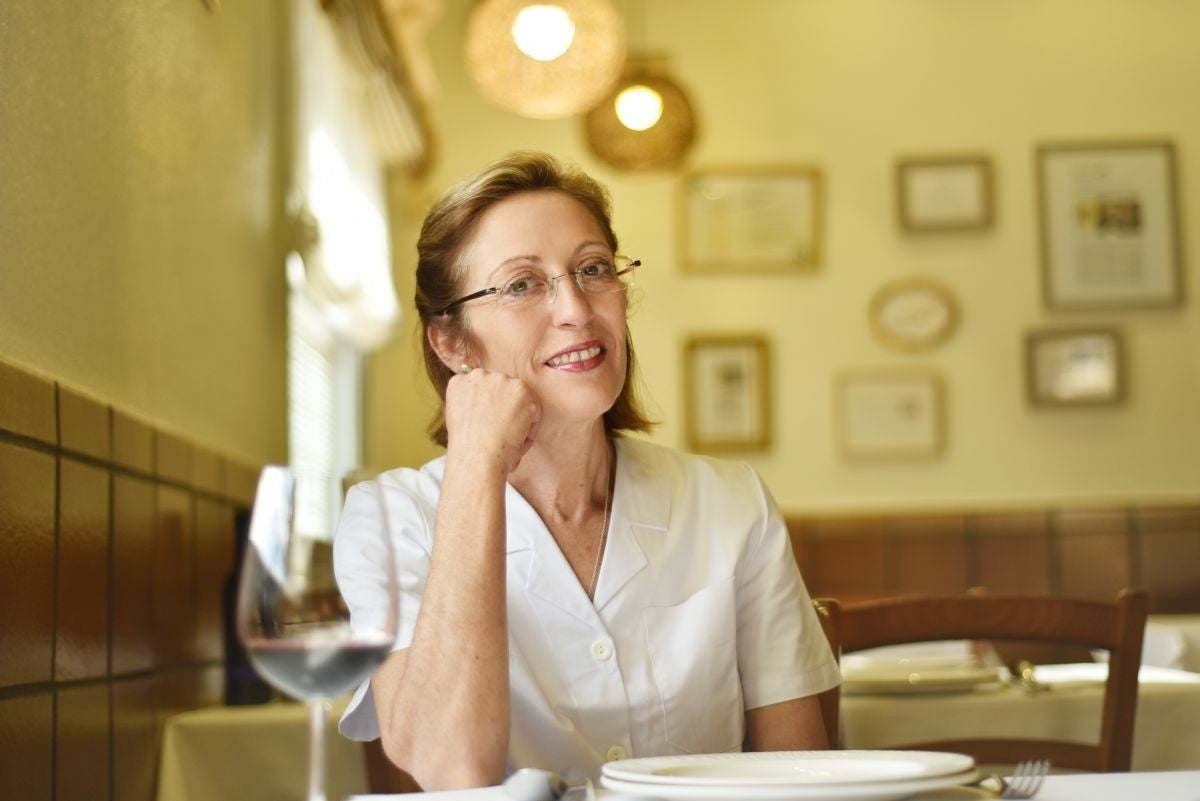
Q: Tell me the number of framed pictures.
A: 7